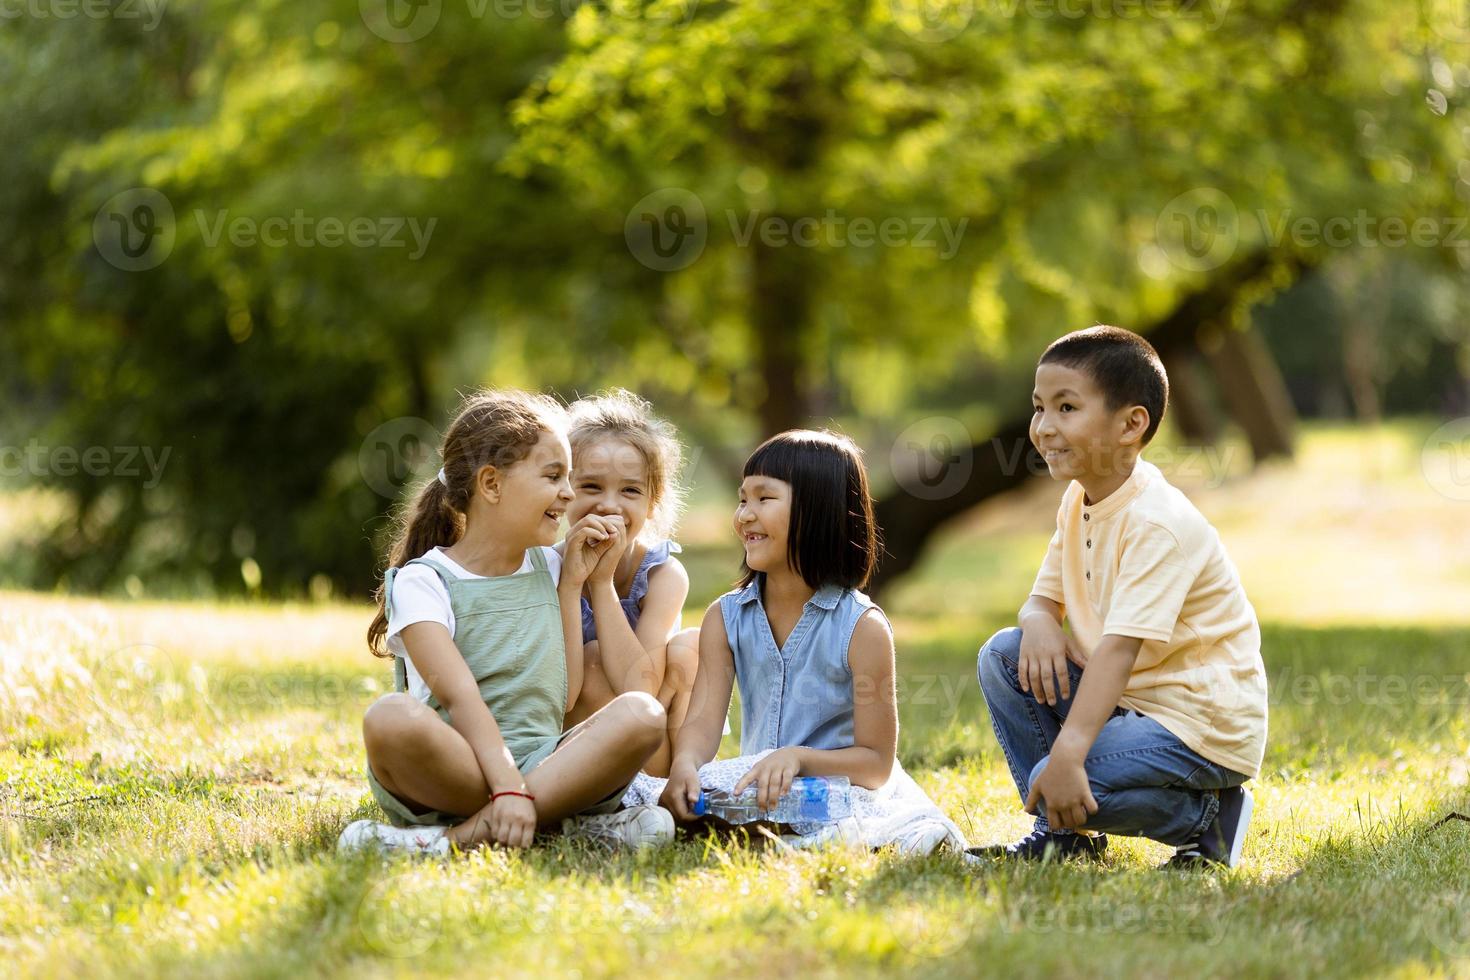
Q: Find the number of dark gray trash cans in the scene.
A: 0